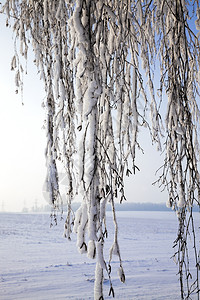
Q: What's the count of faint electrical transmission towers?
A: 3